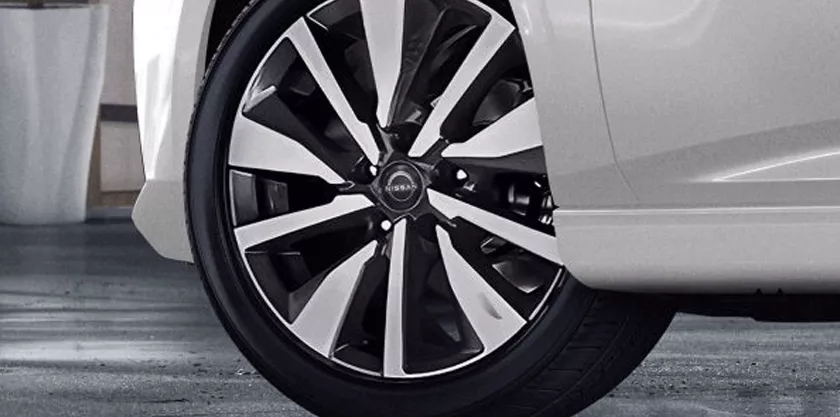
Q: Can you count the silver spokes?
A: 10